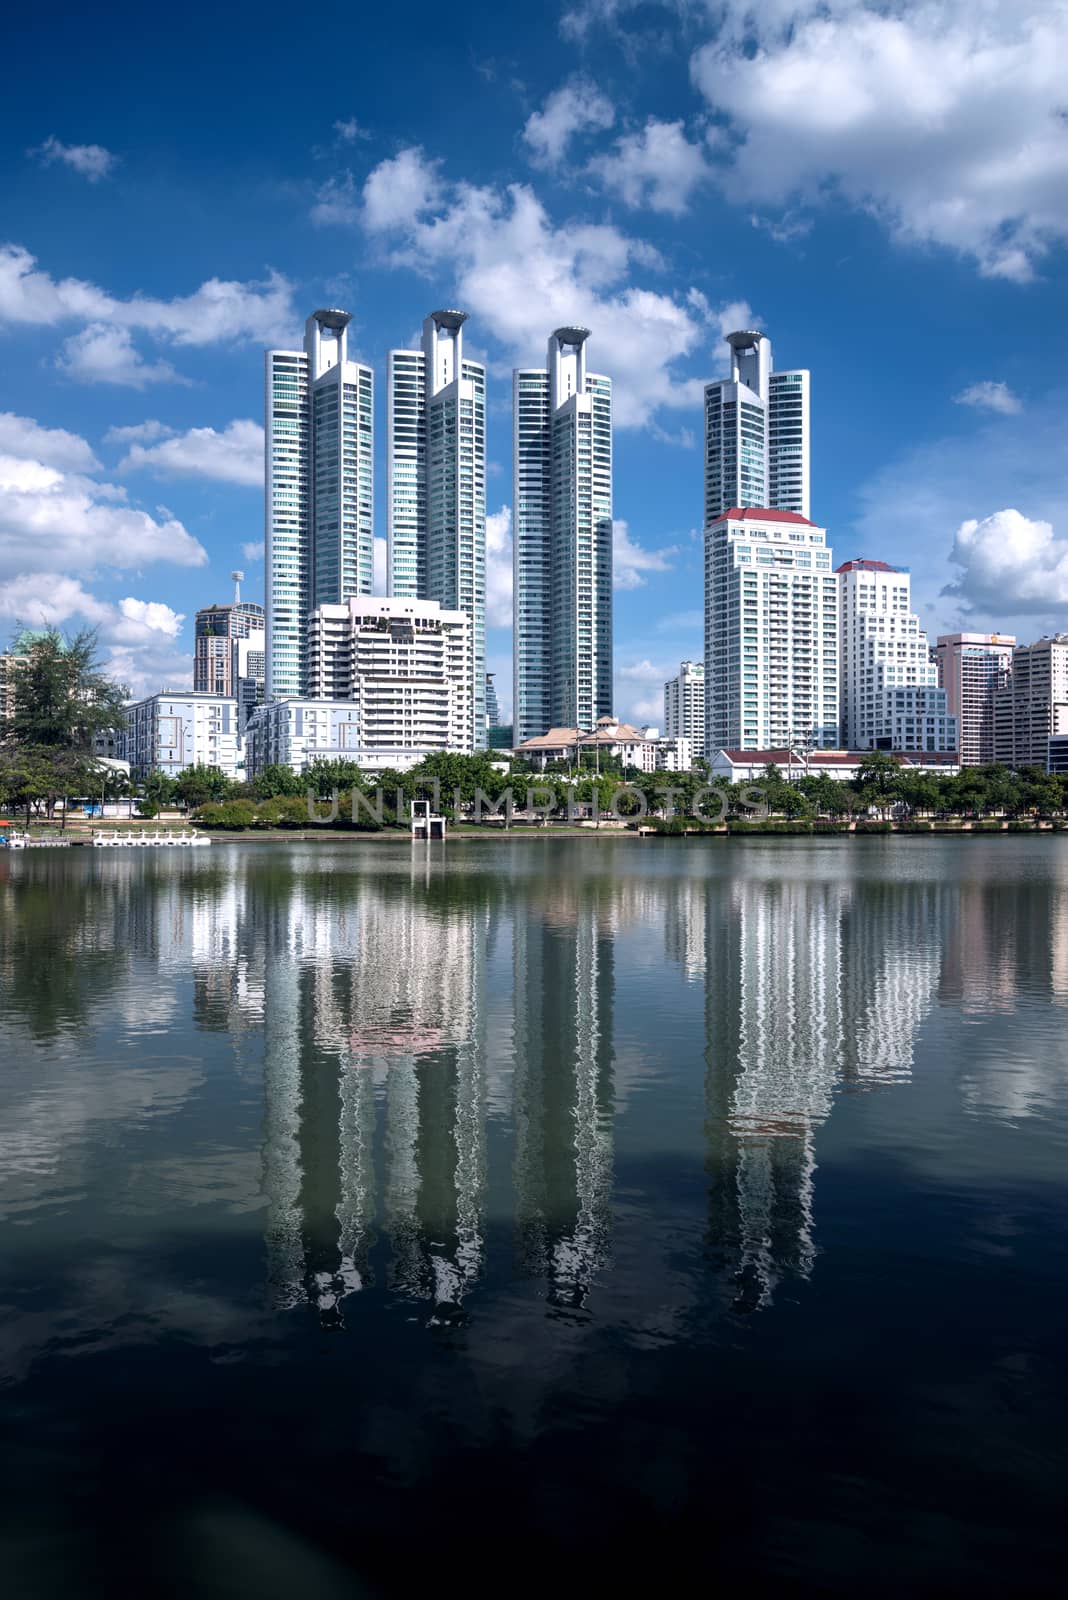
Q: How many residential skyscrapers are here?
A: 4